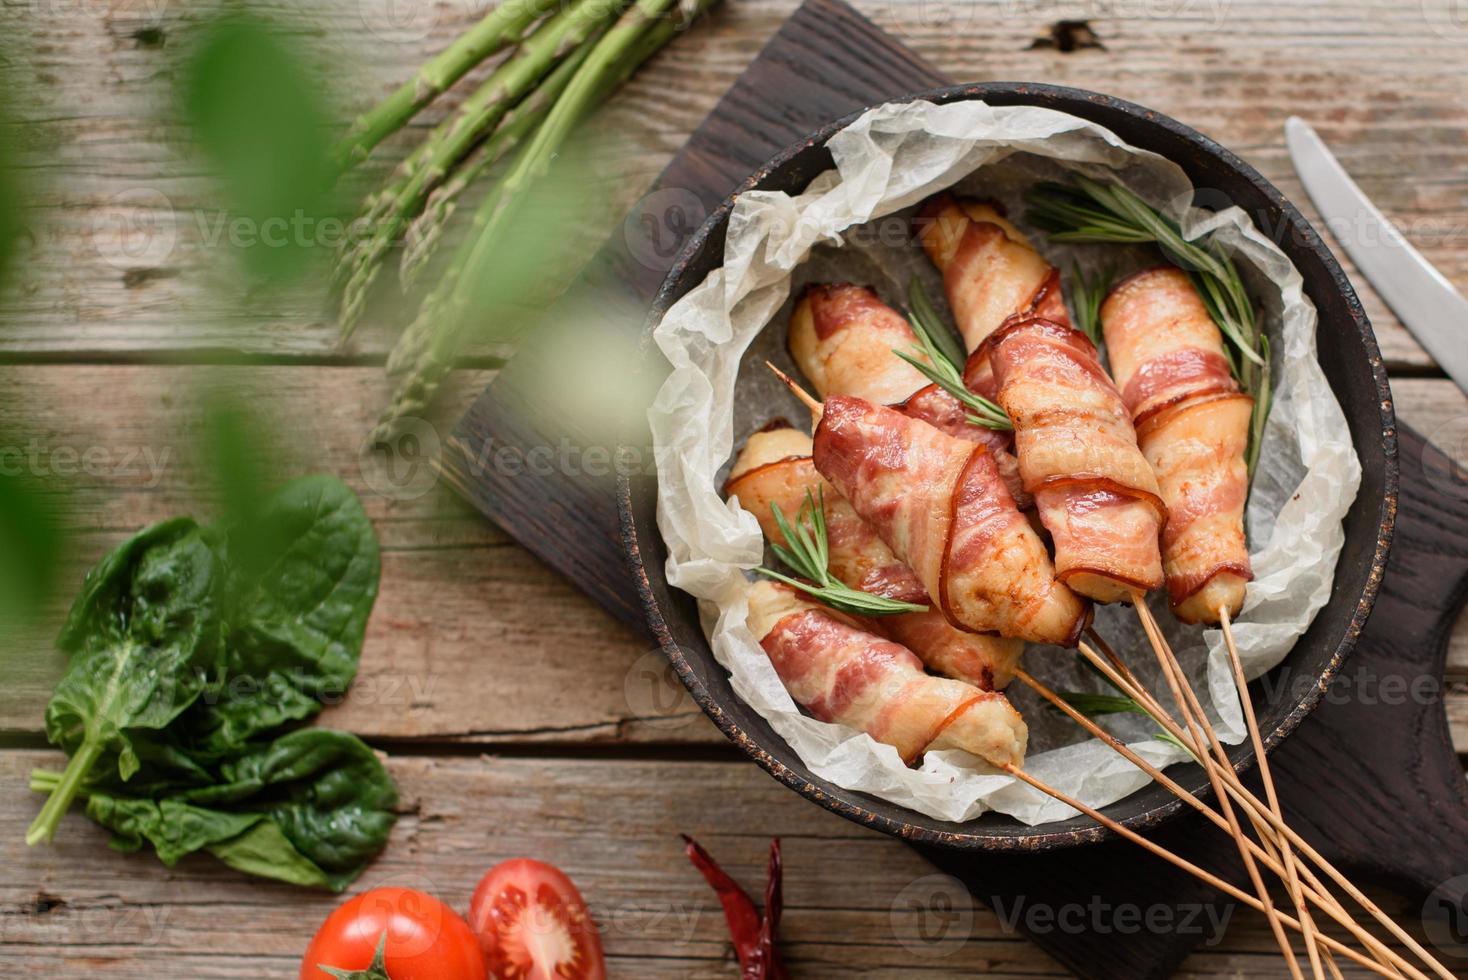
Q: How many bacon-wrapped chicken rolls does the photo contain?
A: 7